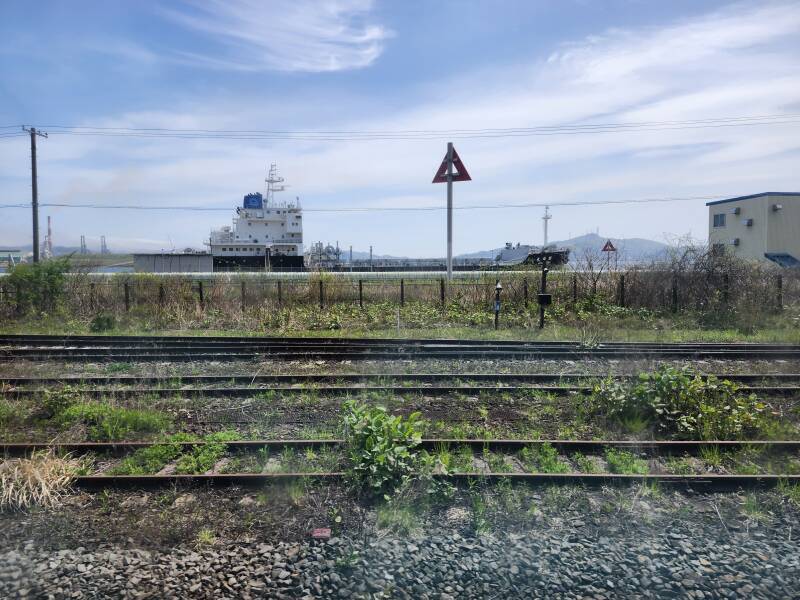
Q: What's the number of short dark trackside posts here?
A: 2